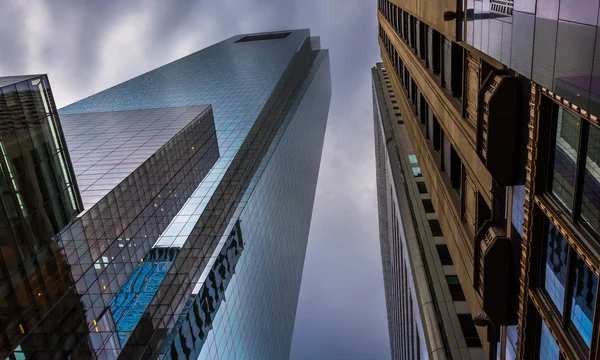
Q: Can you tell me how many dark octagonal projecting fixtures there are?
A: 2